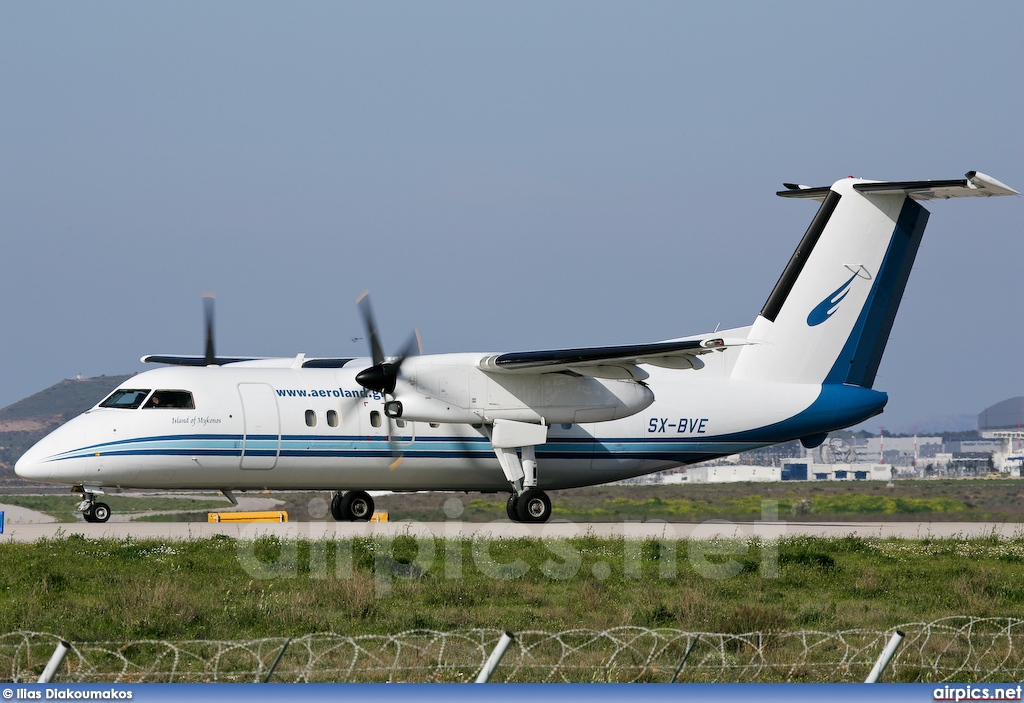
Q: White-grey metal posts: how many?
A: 3